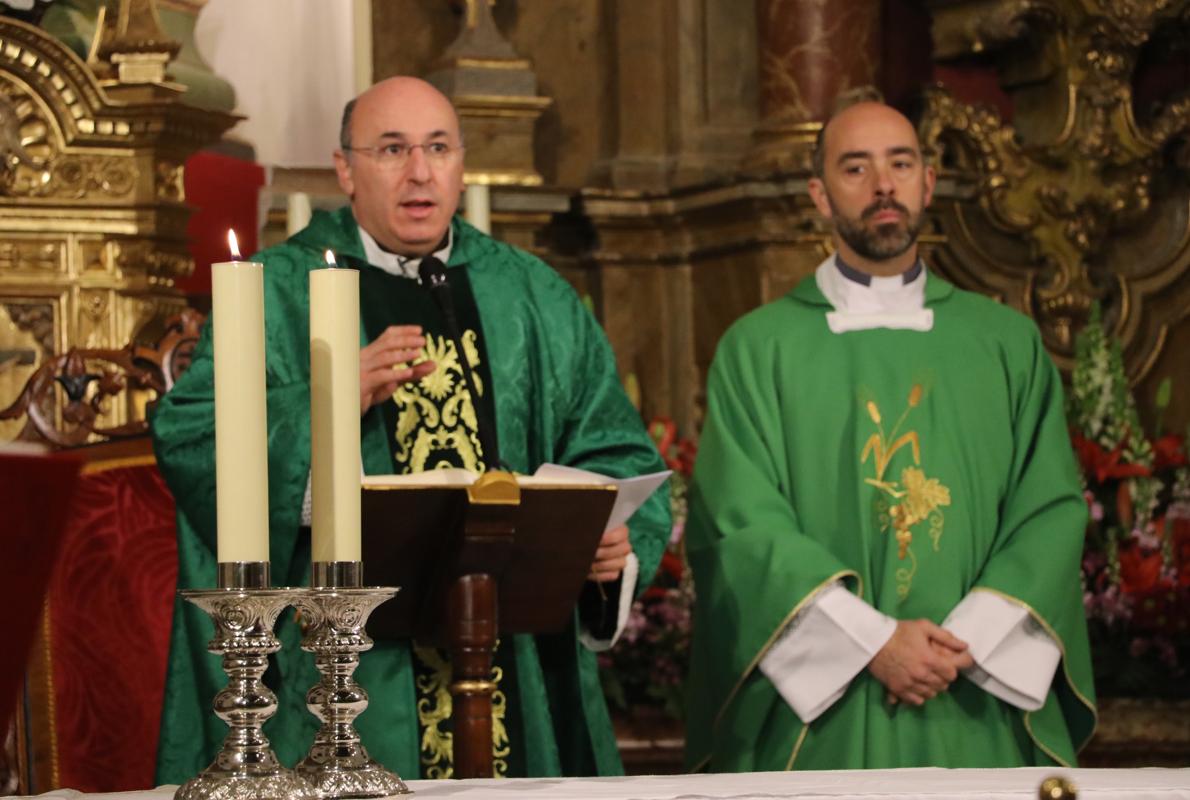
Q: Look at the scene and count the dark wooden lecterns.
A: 1